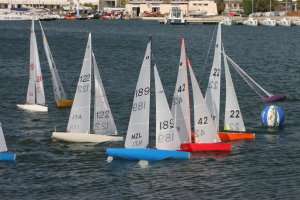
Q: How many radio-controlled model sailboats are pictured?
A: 8